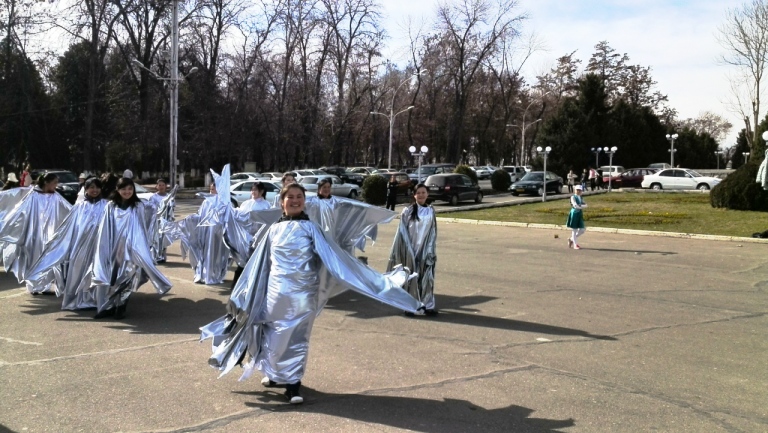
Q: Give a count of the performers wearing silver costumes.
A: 10